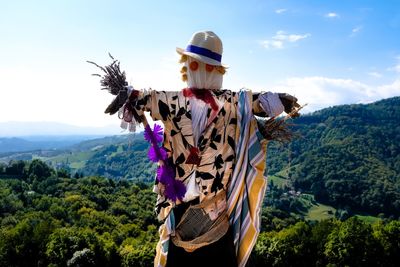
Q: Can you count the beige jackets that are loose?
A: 1